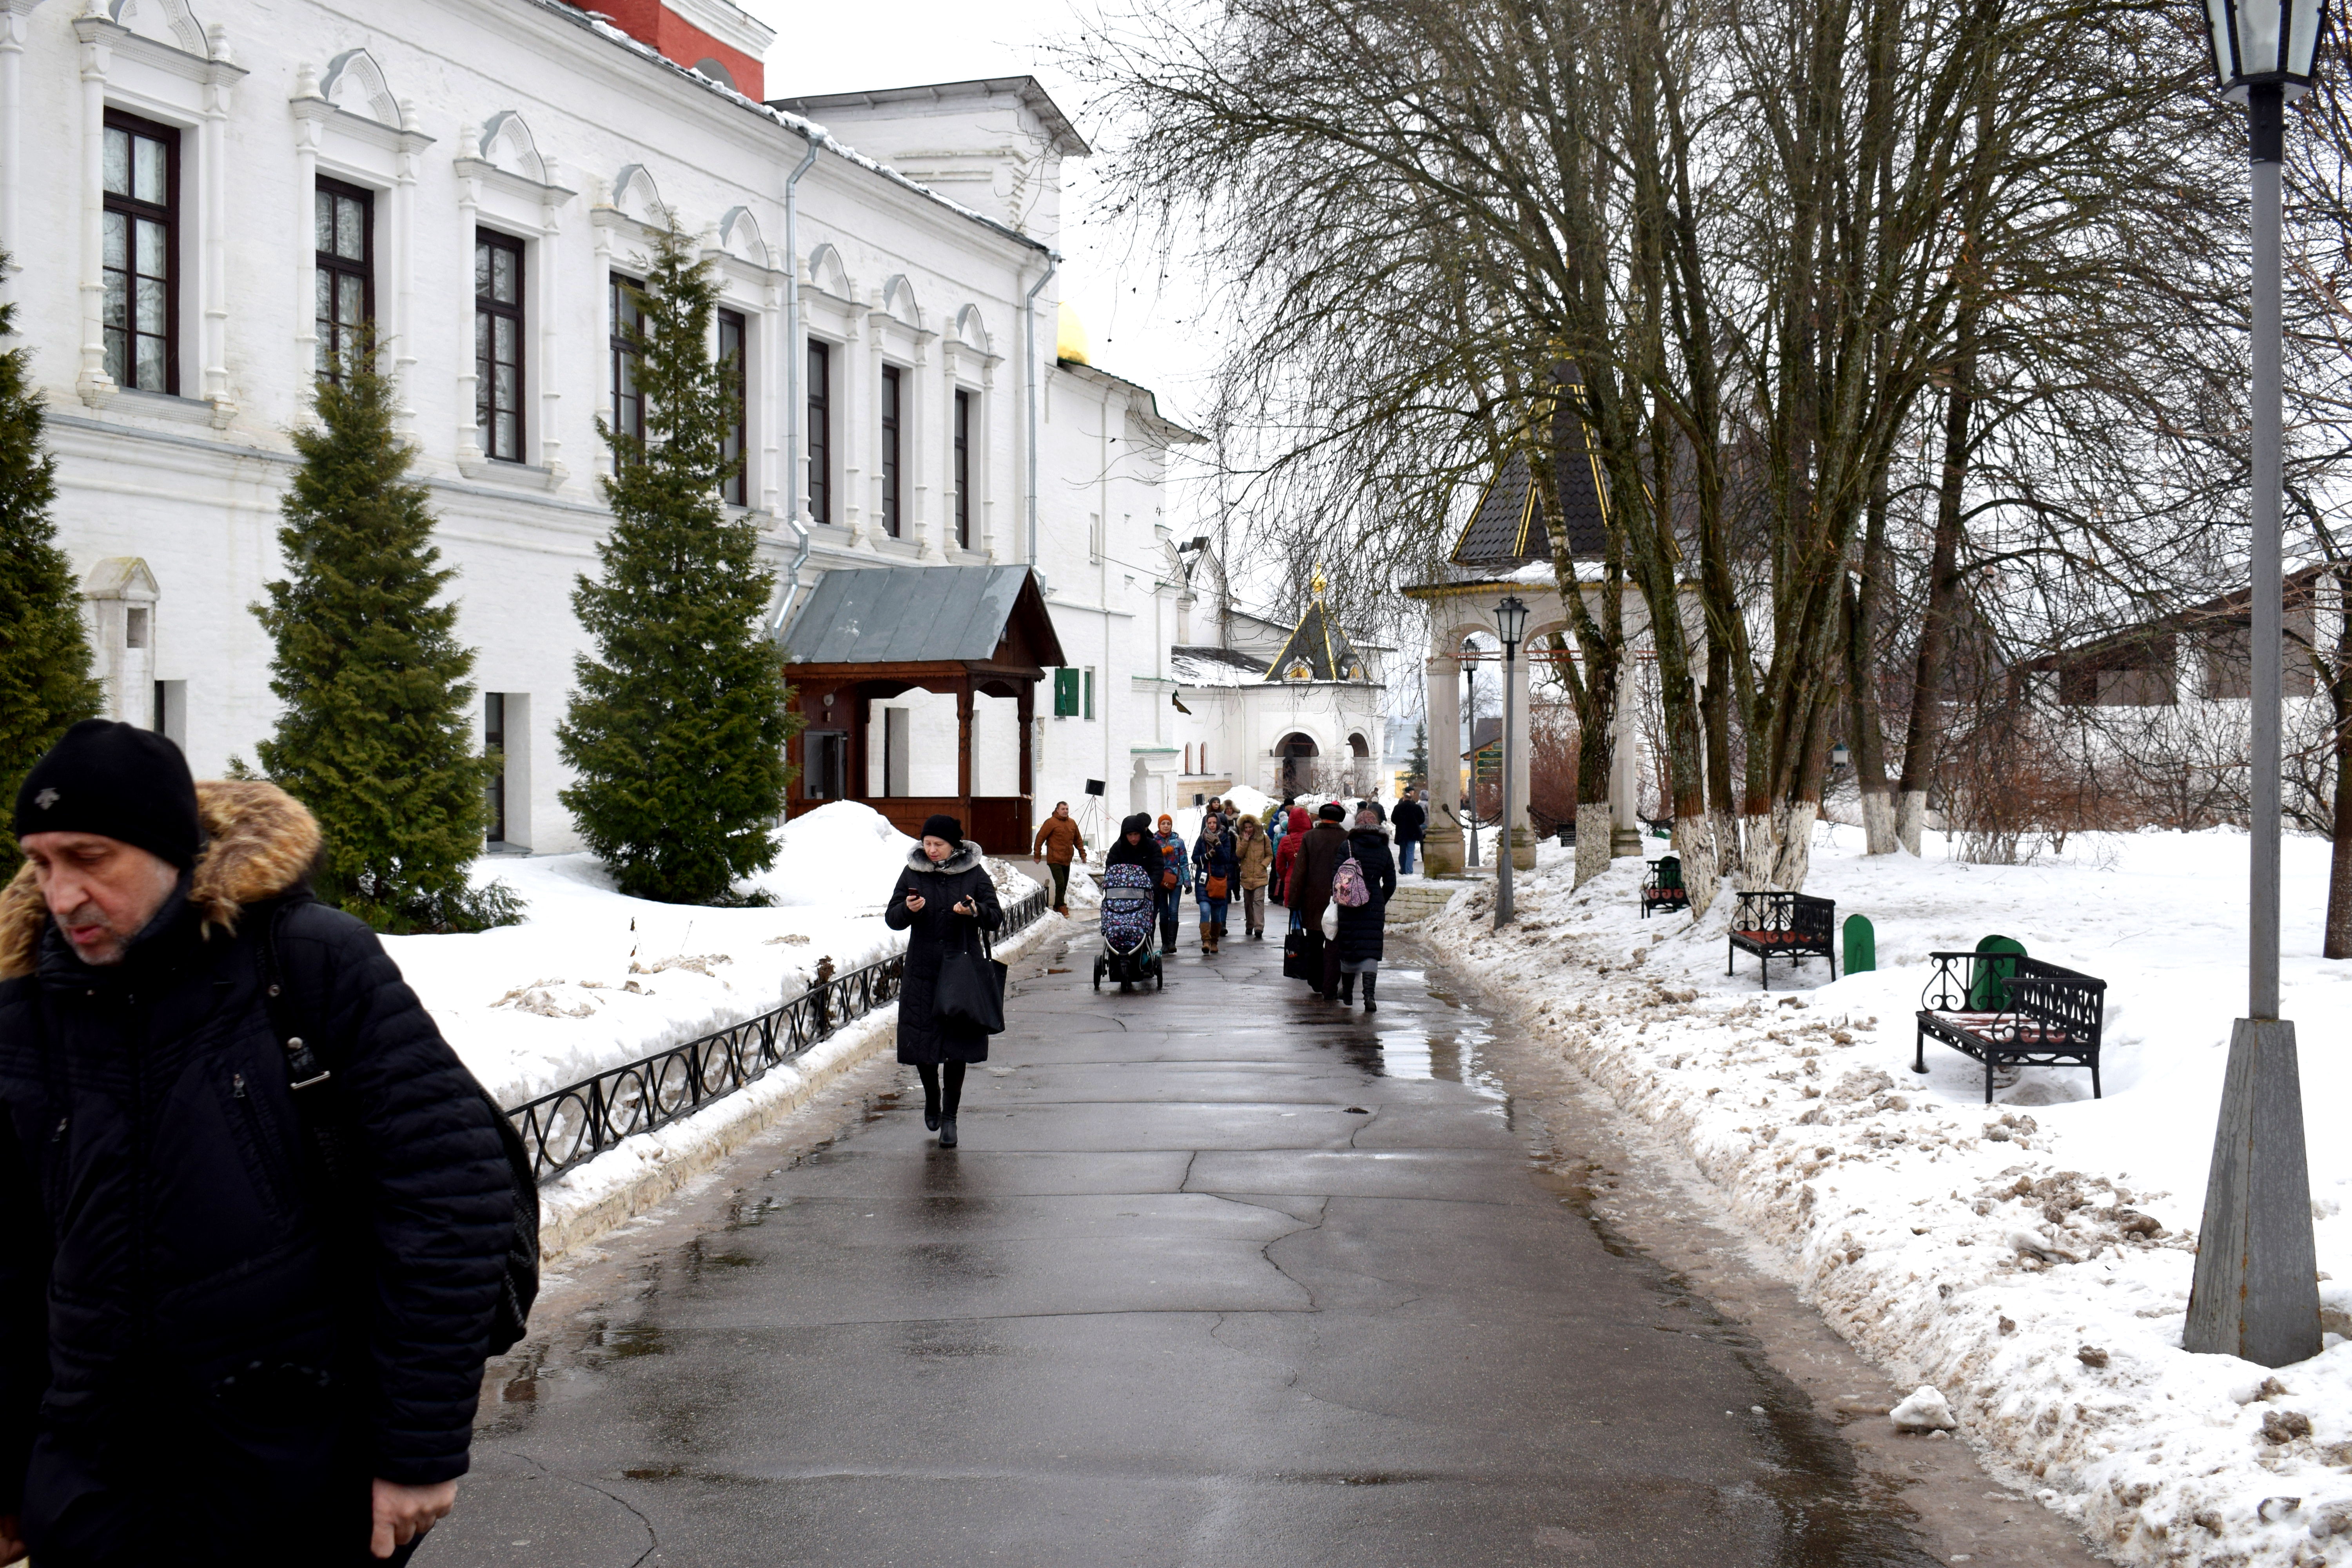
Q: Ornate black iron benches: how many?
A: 3